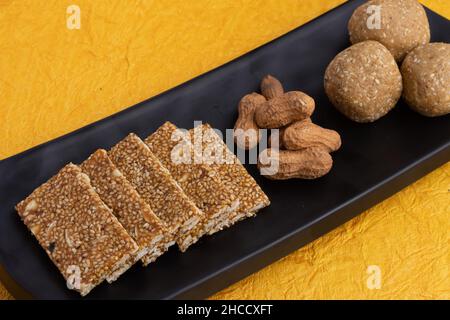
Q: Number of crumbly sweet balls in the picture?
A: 3